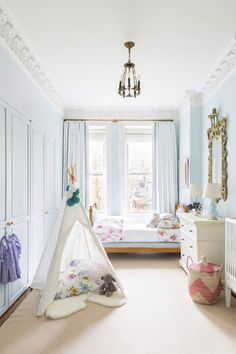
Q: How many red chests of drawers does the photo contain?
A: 0